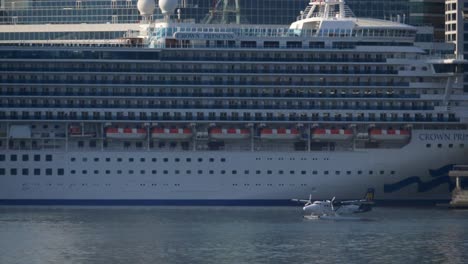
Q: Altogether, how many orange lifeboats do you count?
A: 6